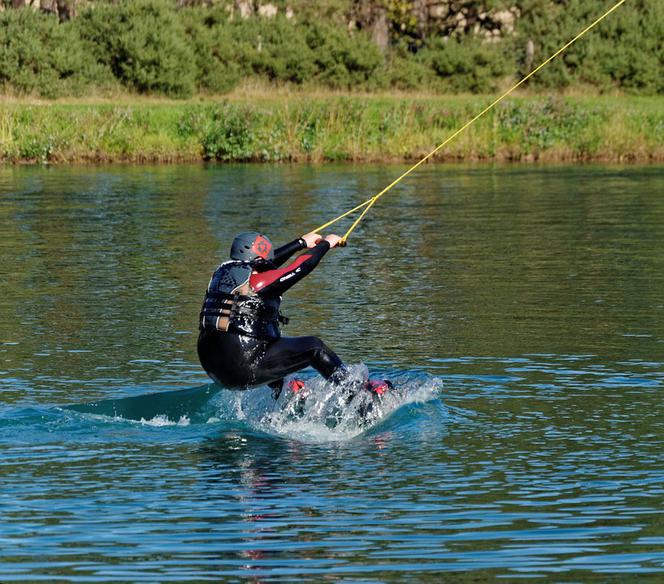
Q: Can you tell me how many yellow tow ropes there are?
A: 1